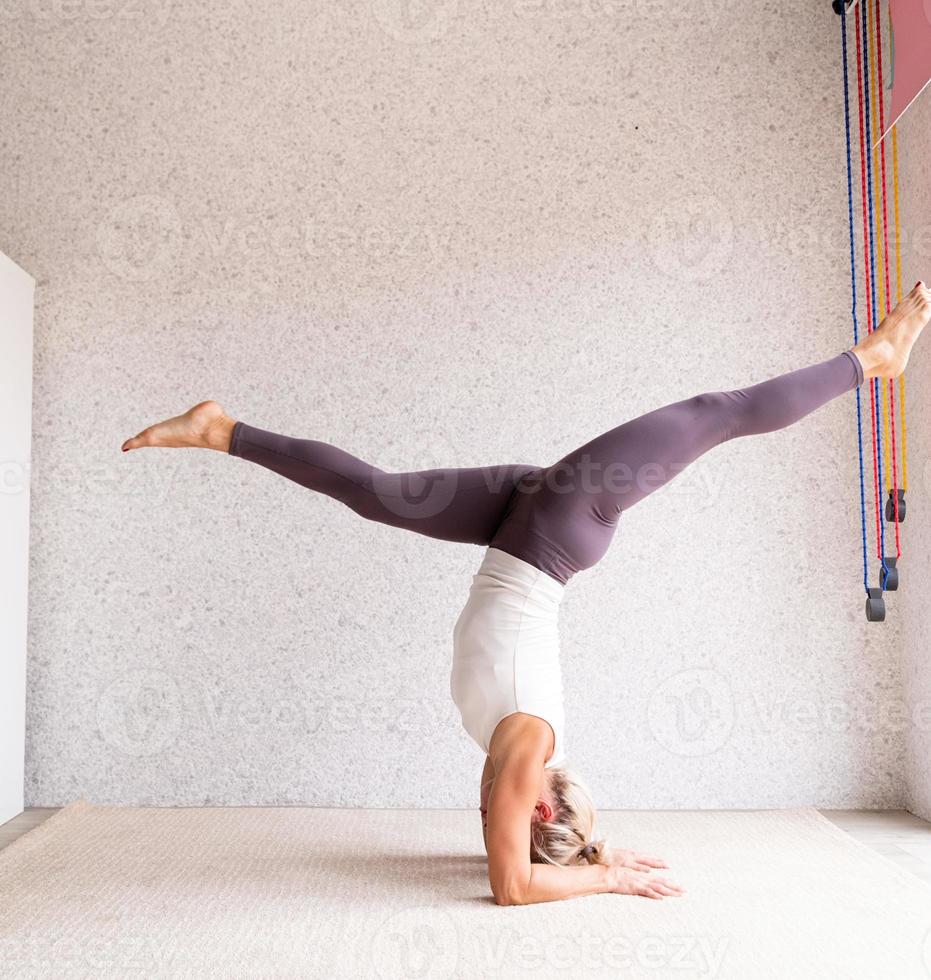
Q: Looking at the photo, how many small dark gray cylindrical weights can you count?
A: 3